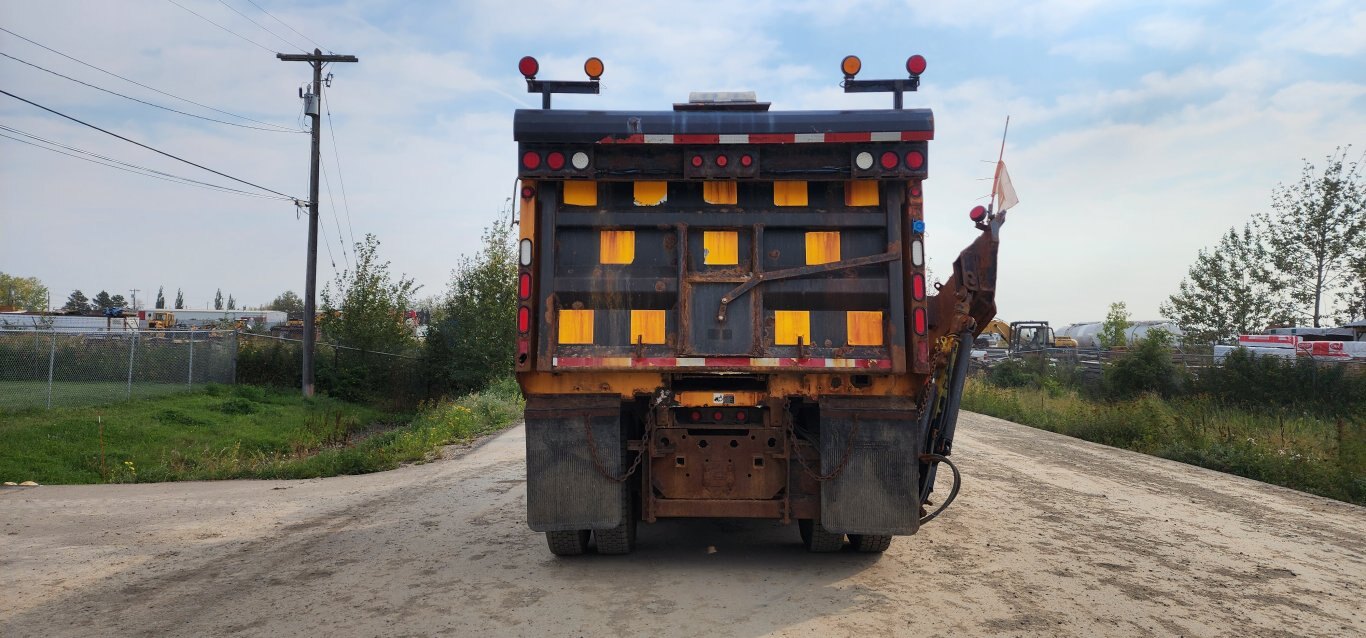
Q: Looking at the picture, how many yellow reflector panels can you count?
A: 12